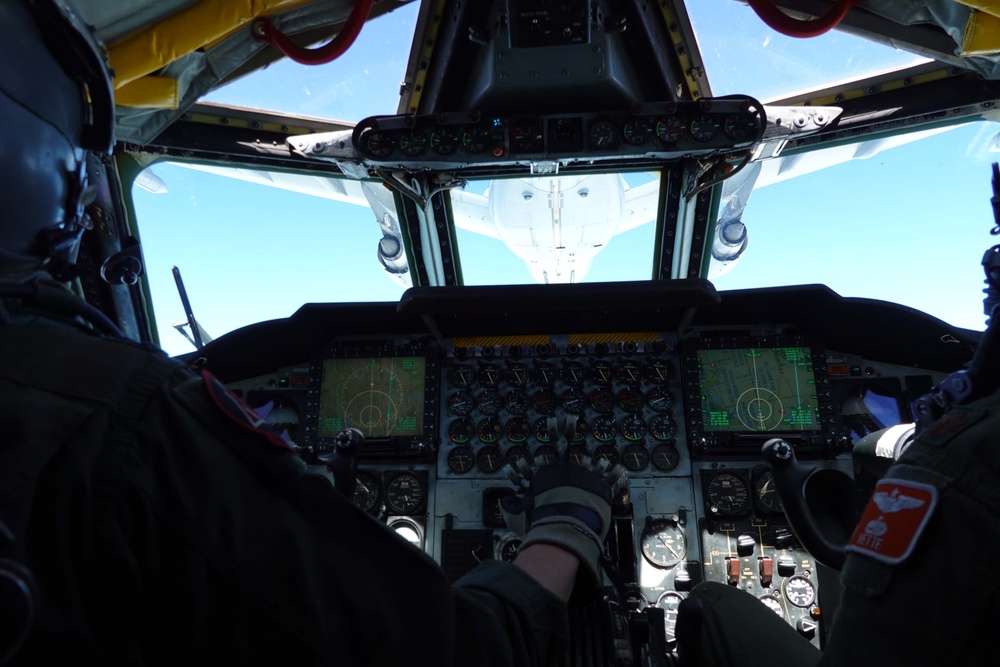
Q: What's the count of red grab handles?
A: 2